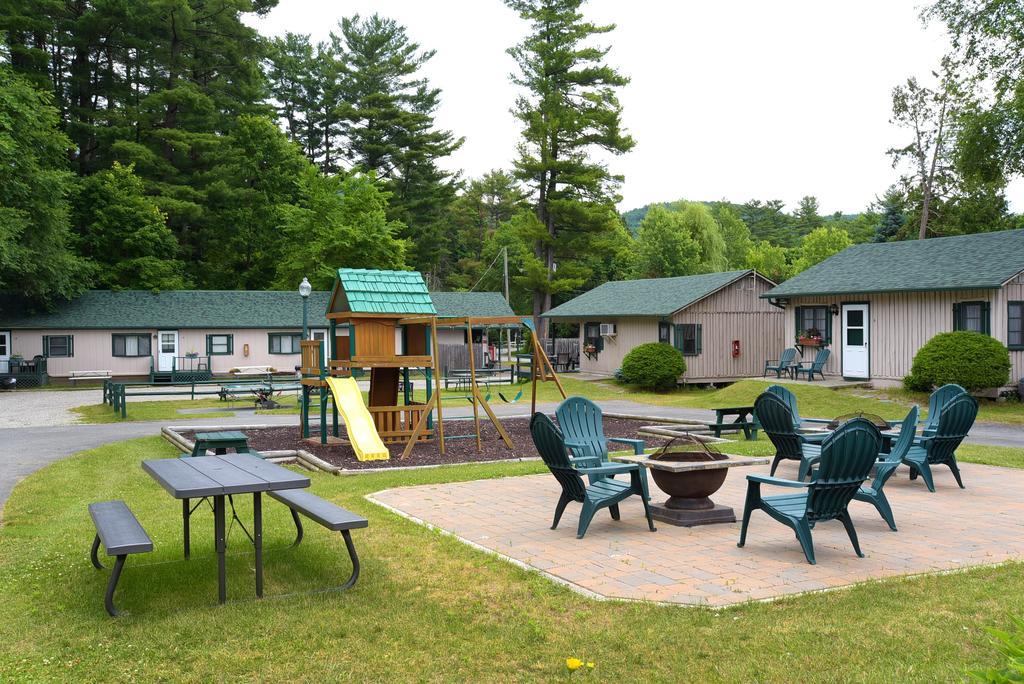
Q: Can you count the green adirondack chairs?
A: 10